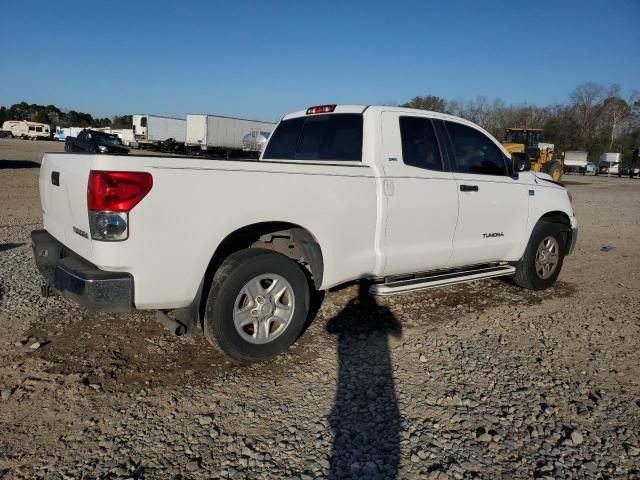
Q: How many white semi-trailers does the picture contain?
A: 2